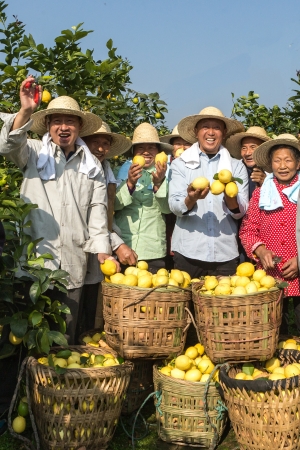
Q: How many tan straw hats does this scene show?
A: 7